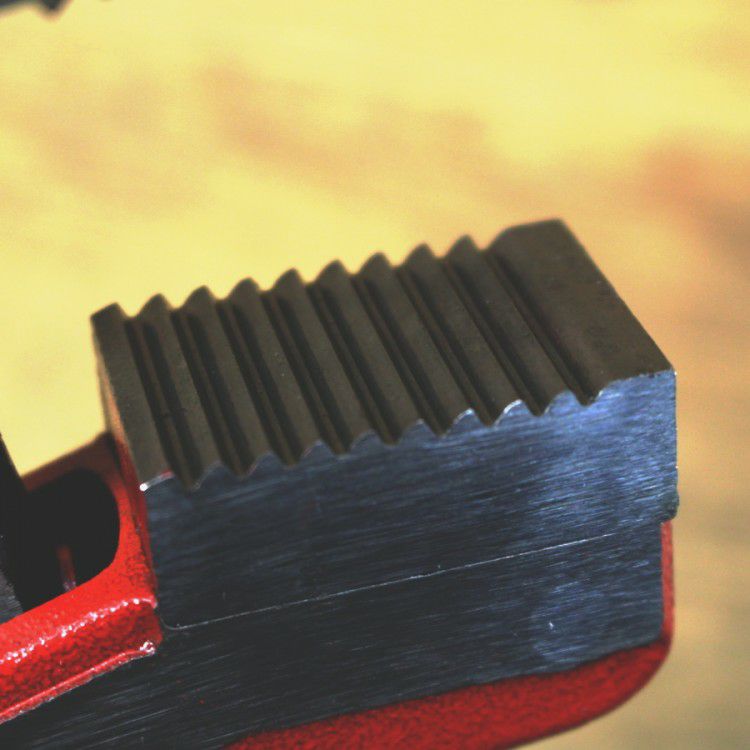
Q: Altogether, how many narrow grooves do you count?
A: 9